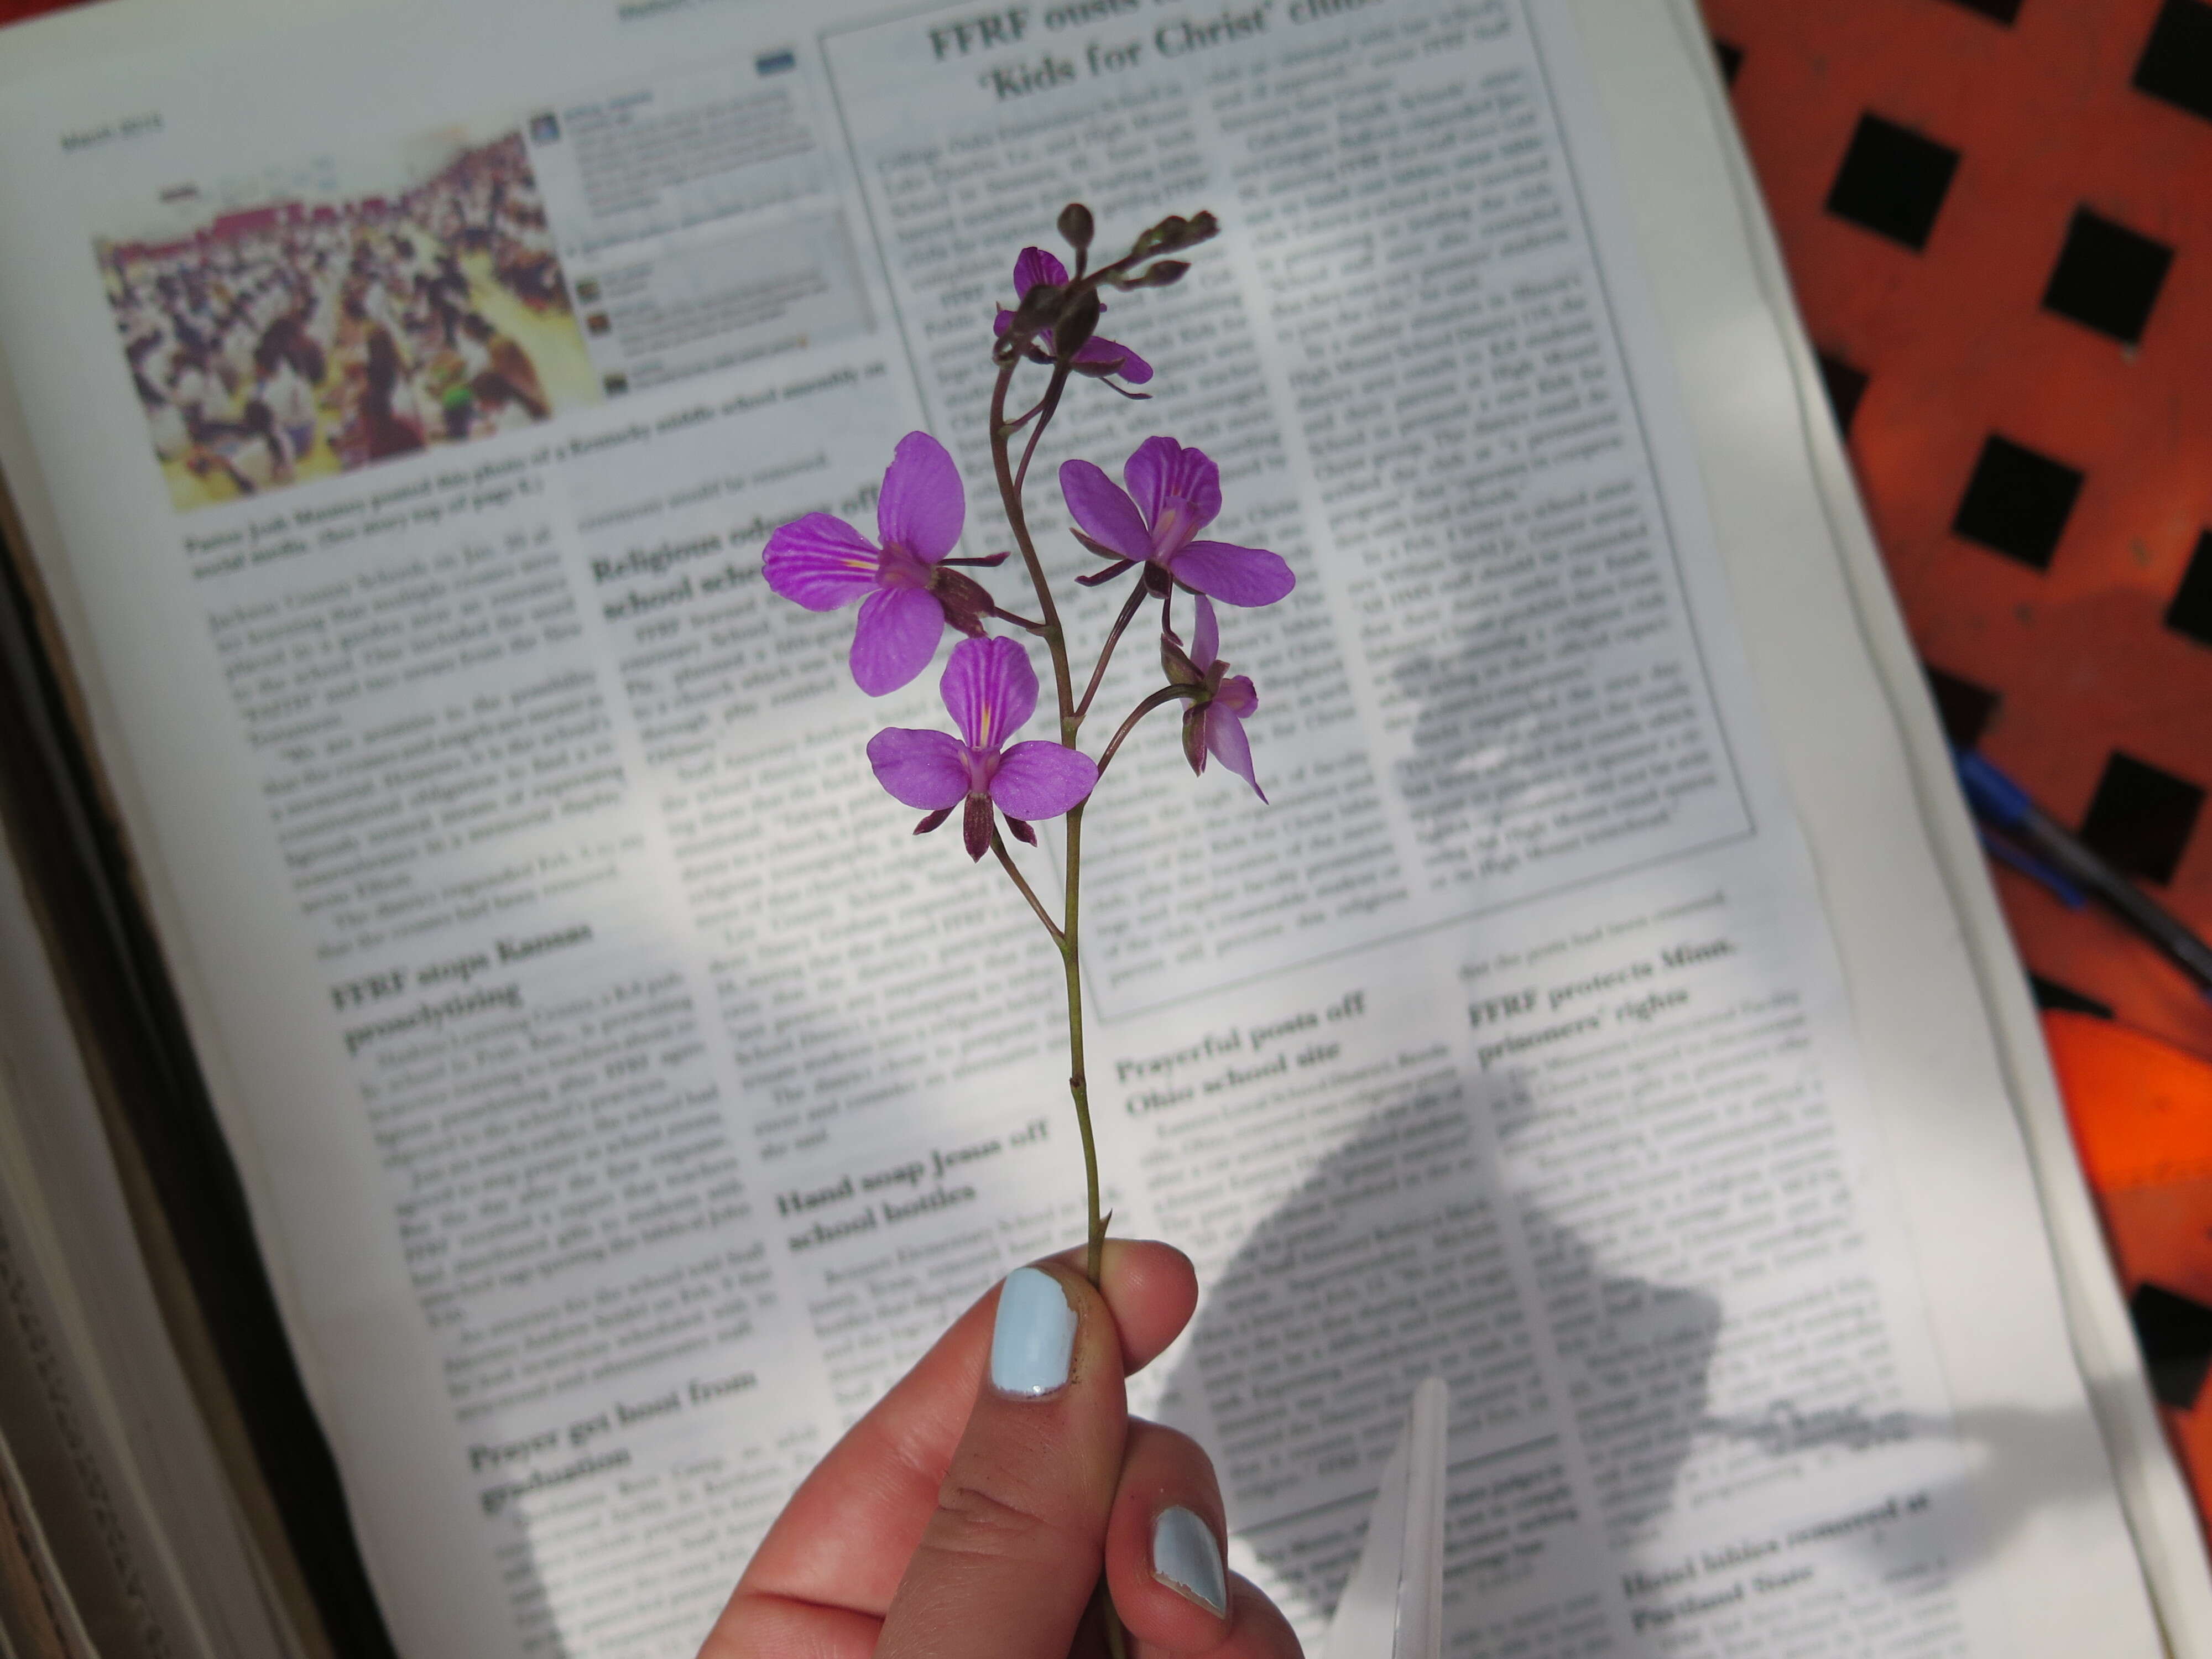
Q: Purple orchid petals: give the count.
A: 15